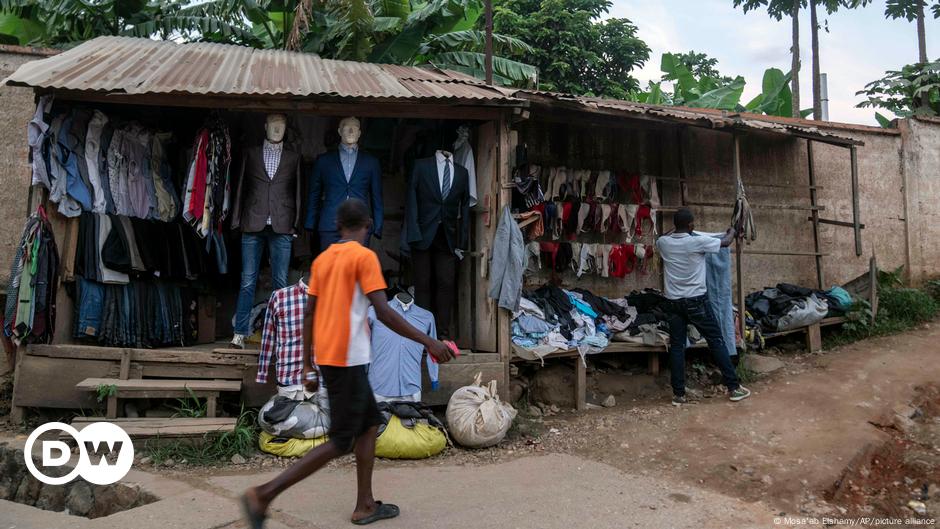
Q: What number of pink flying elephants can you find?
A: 0